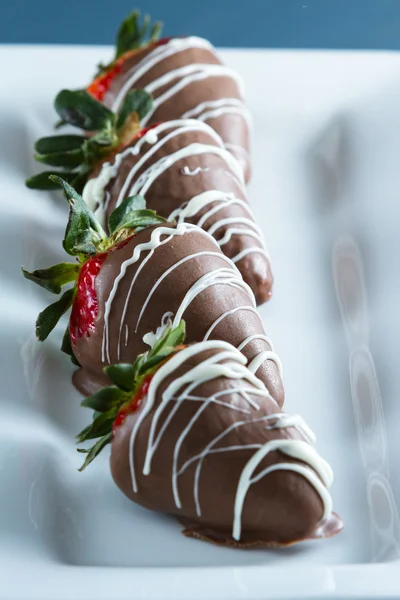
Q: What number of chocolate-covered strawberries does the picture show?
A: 4